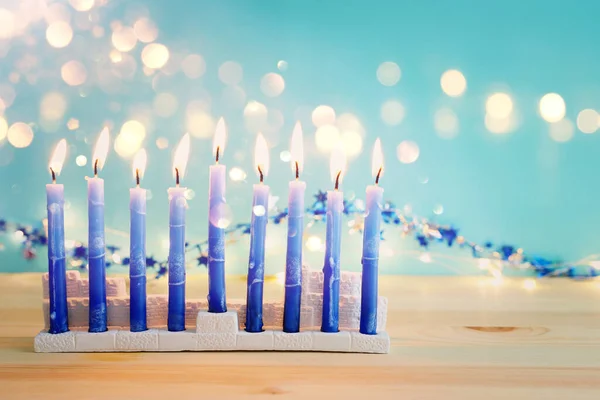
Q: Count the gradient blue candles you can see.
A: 9